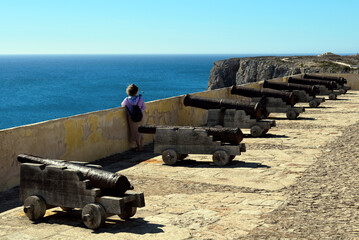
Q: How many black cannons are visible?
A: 7